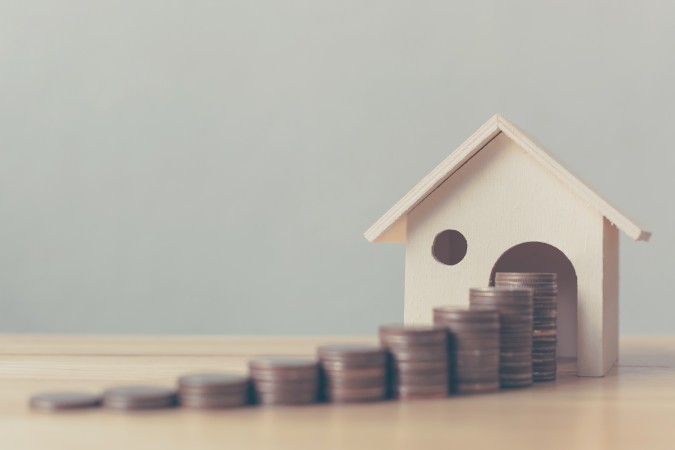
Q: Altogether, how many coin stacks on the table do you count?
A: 9